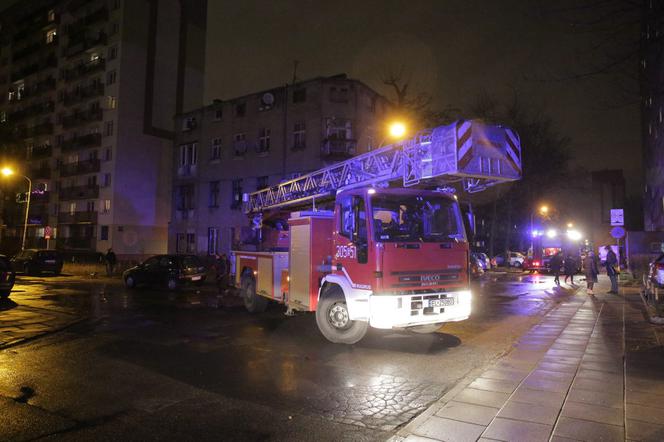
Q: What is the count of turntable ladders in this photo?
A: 1